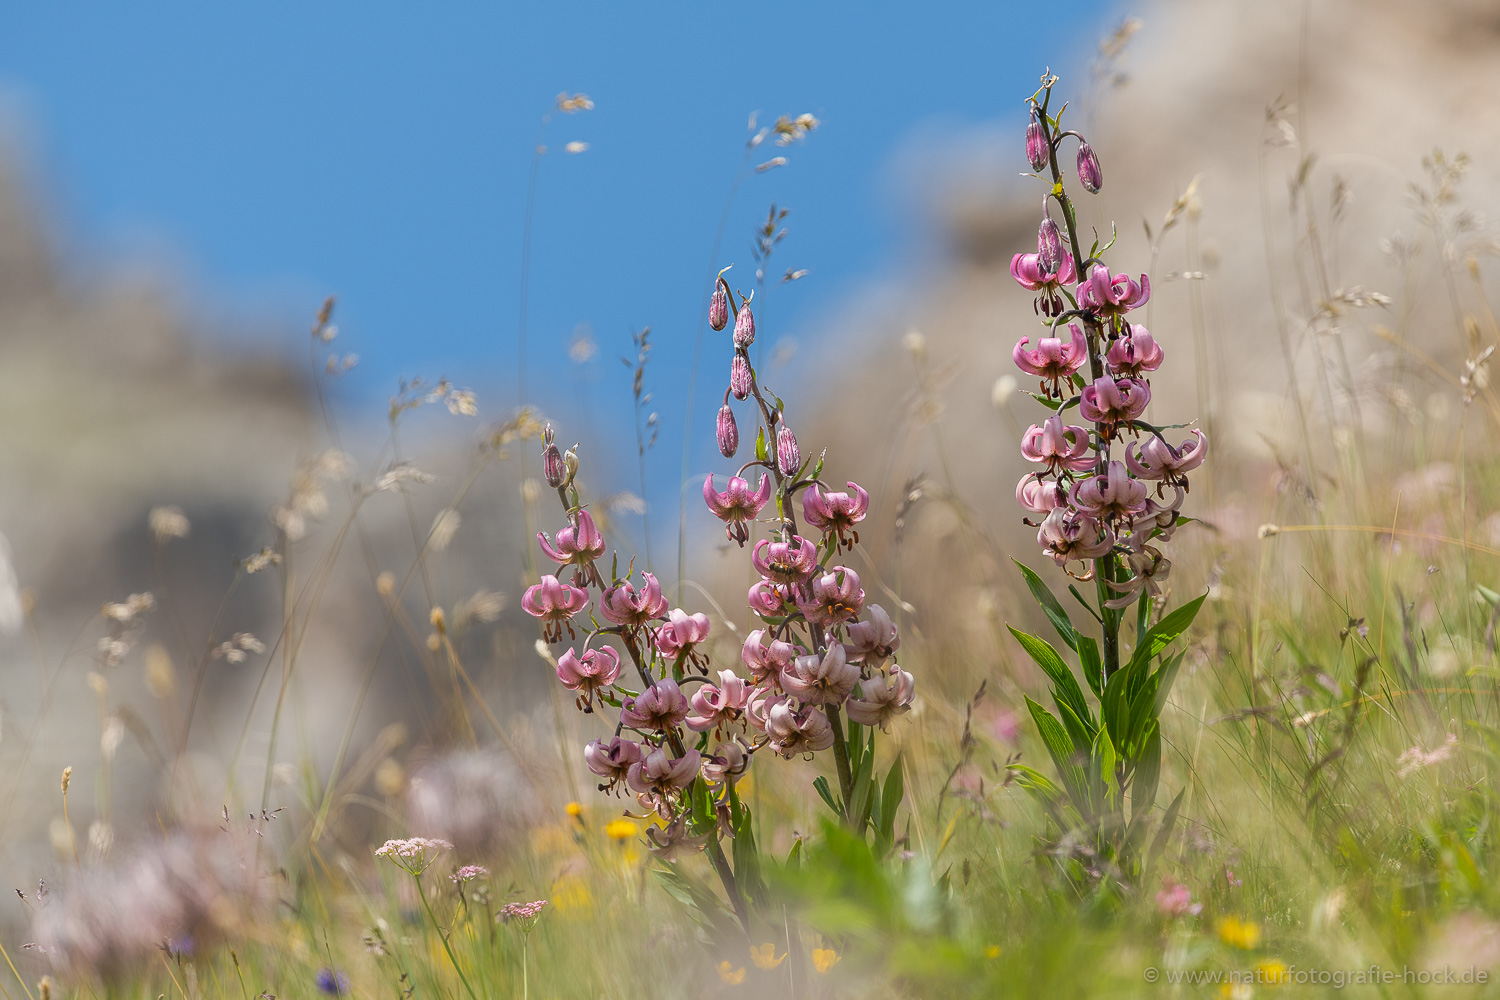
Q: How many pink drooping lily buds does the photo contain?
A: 9